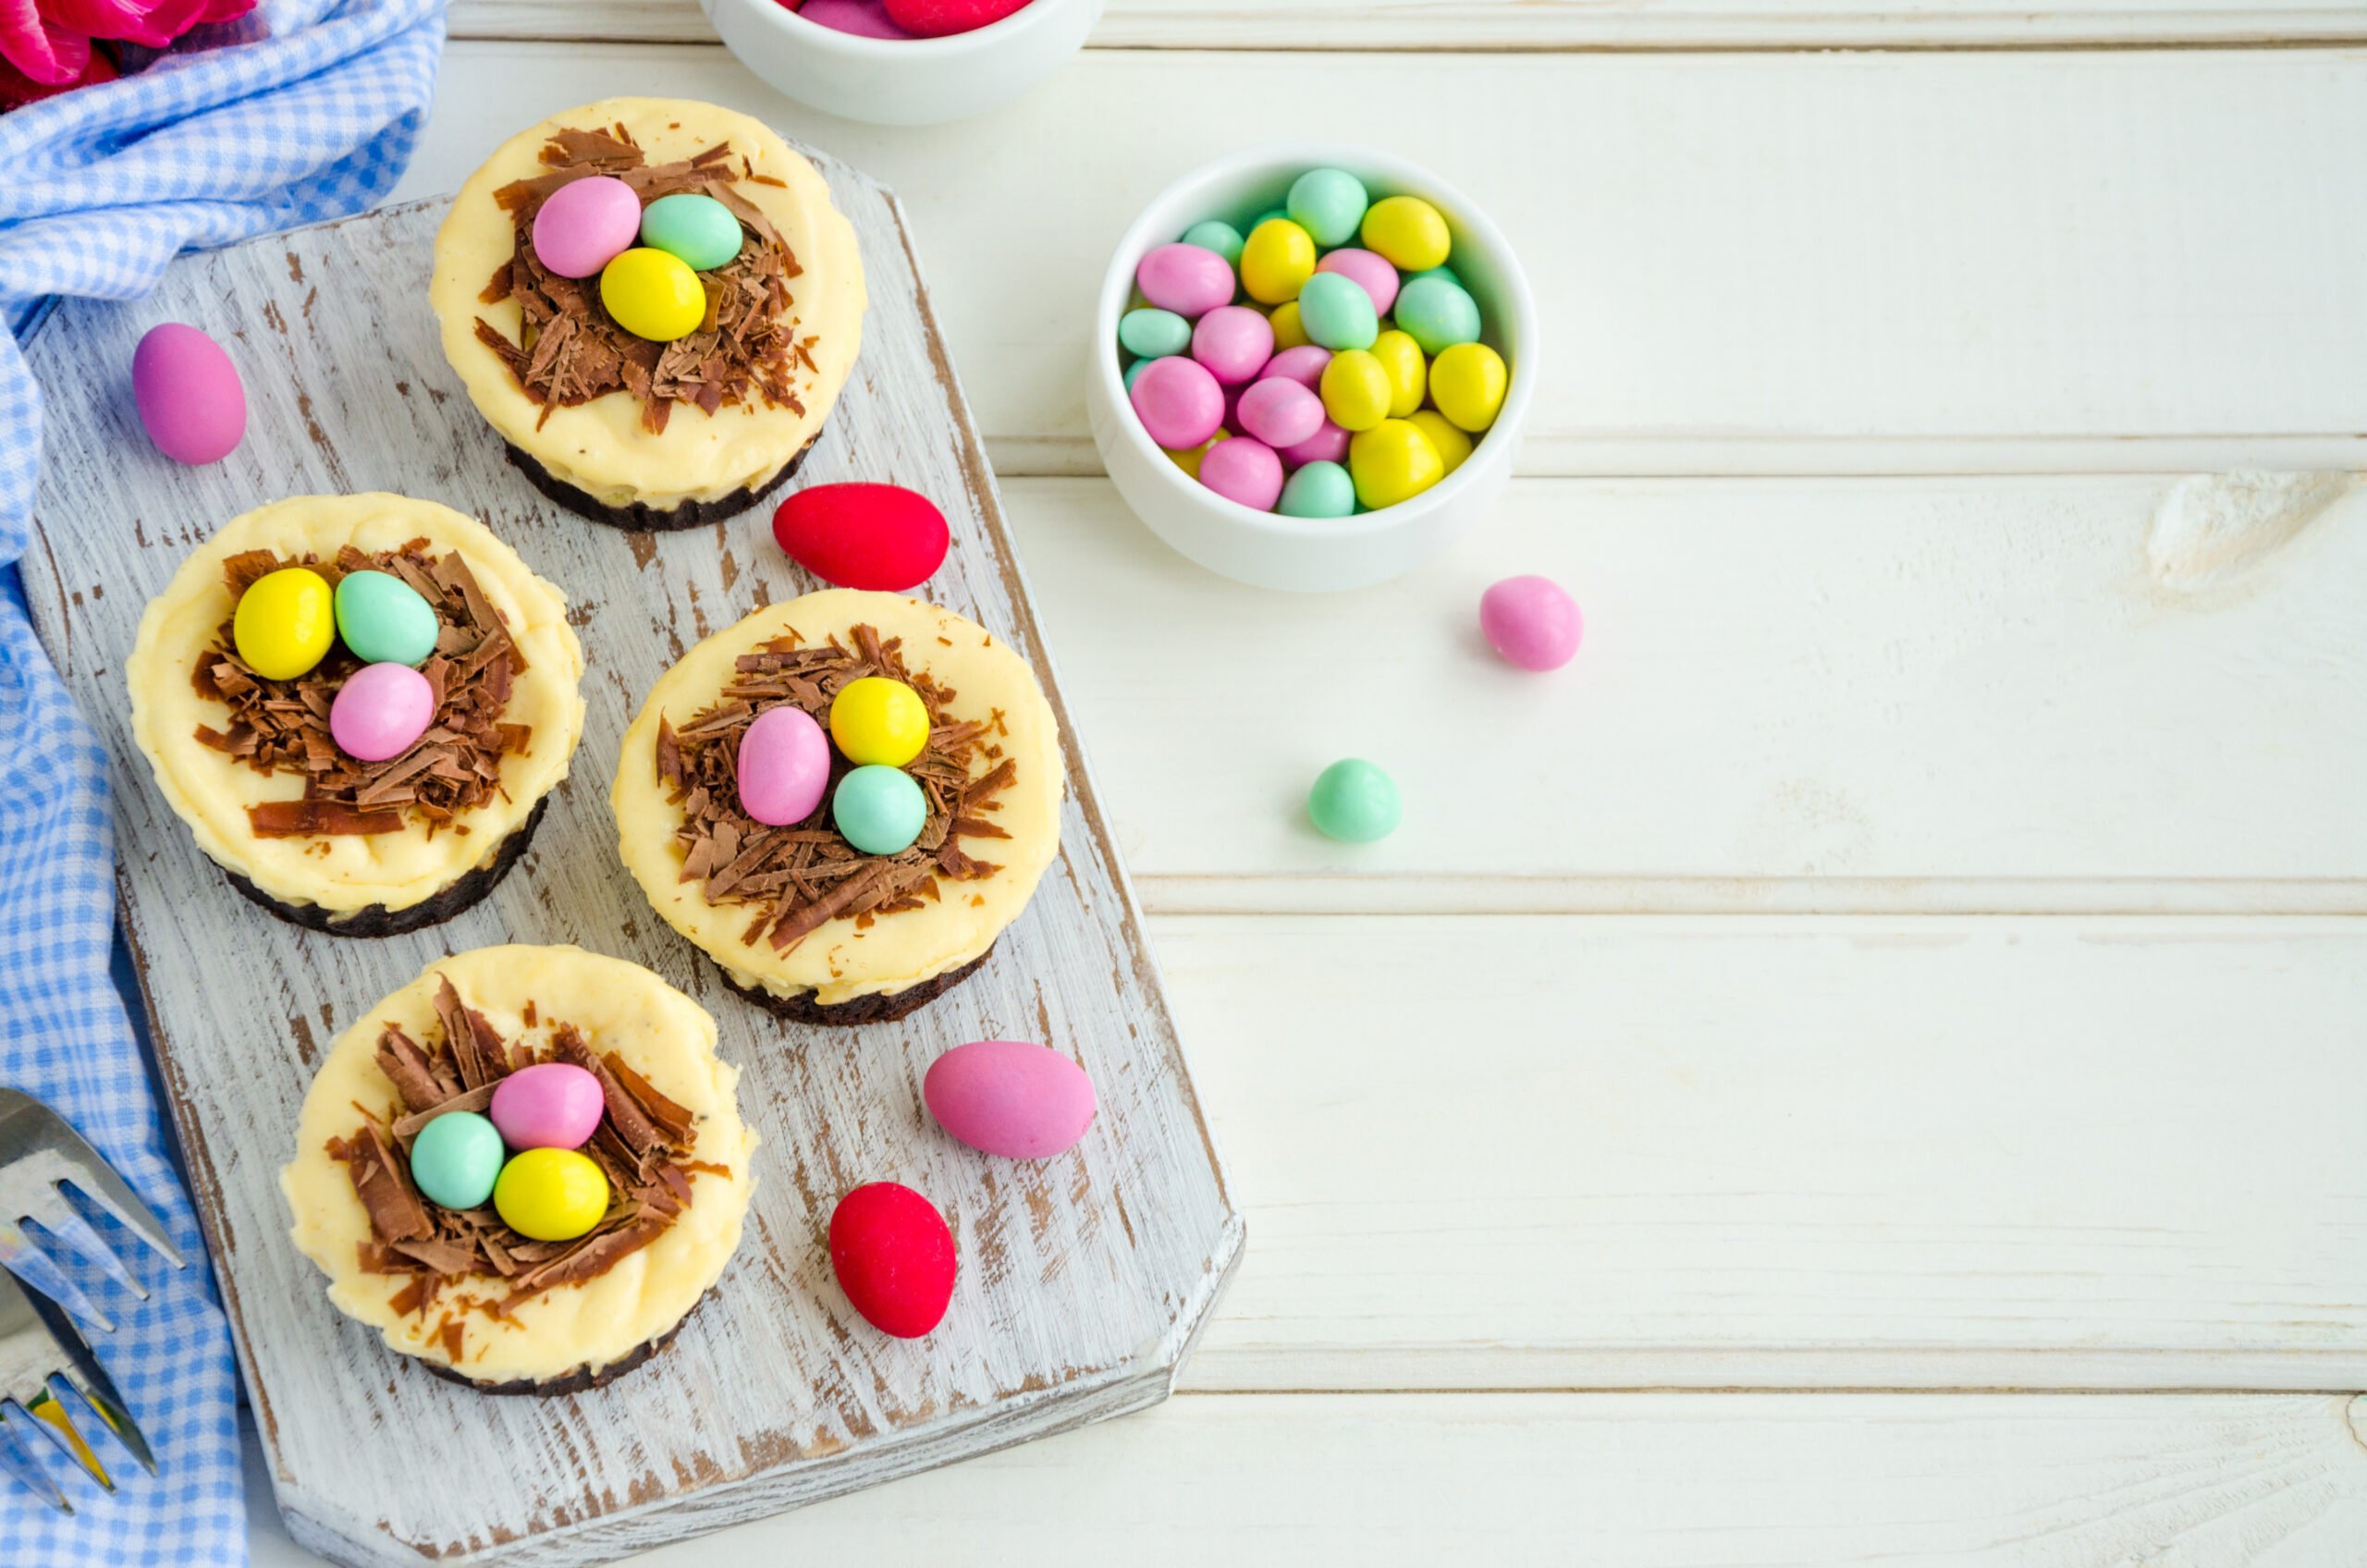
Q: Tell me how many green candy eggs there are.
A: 14